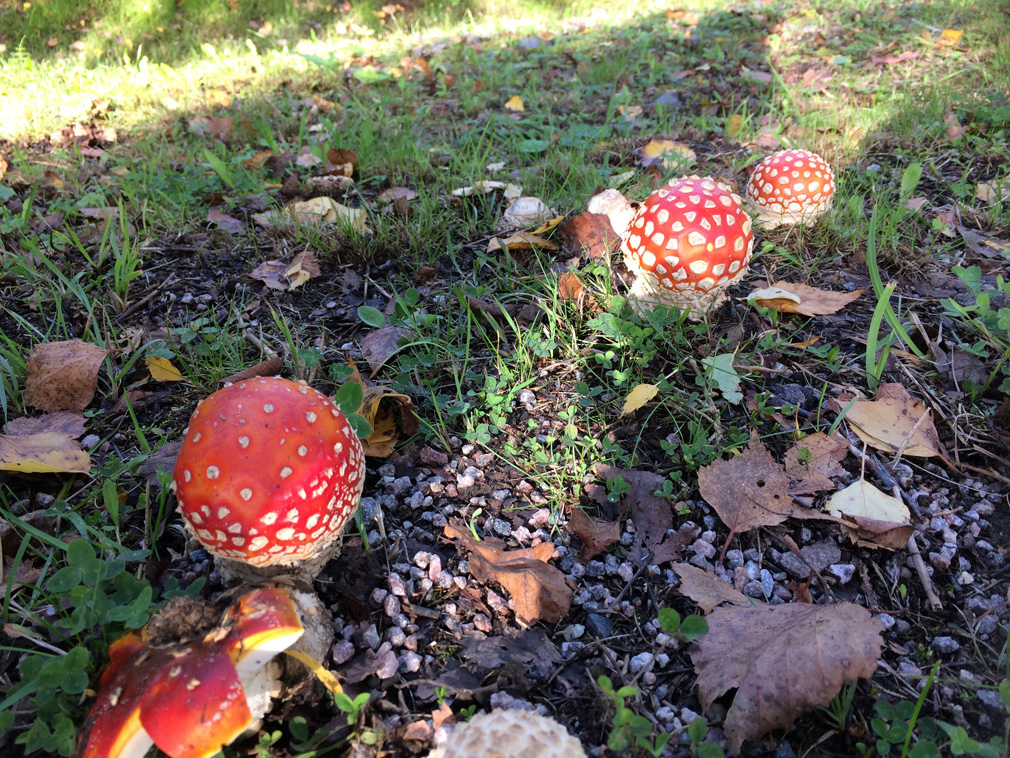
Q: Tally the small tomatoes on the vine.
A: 0